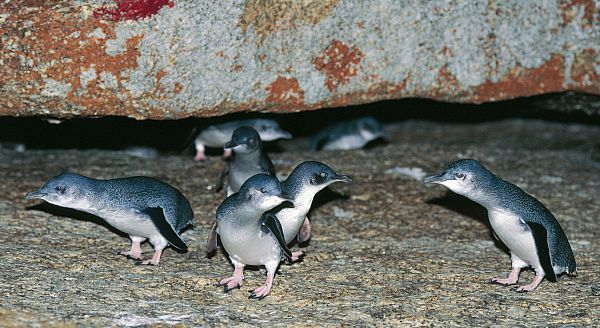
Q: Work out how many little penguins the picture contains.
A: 7